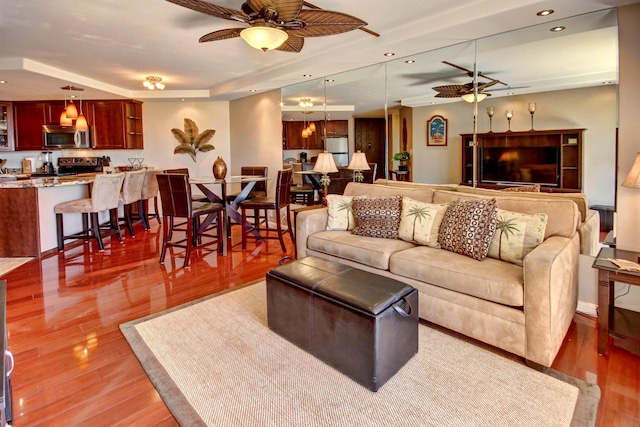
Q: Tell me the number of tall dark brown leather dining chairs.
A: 4